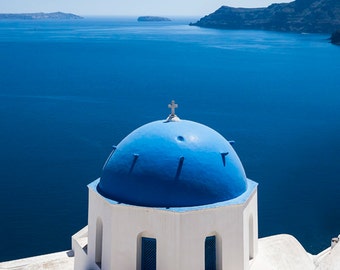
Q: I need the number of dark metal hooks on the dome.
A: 5